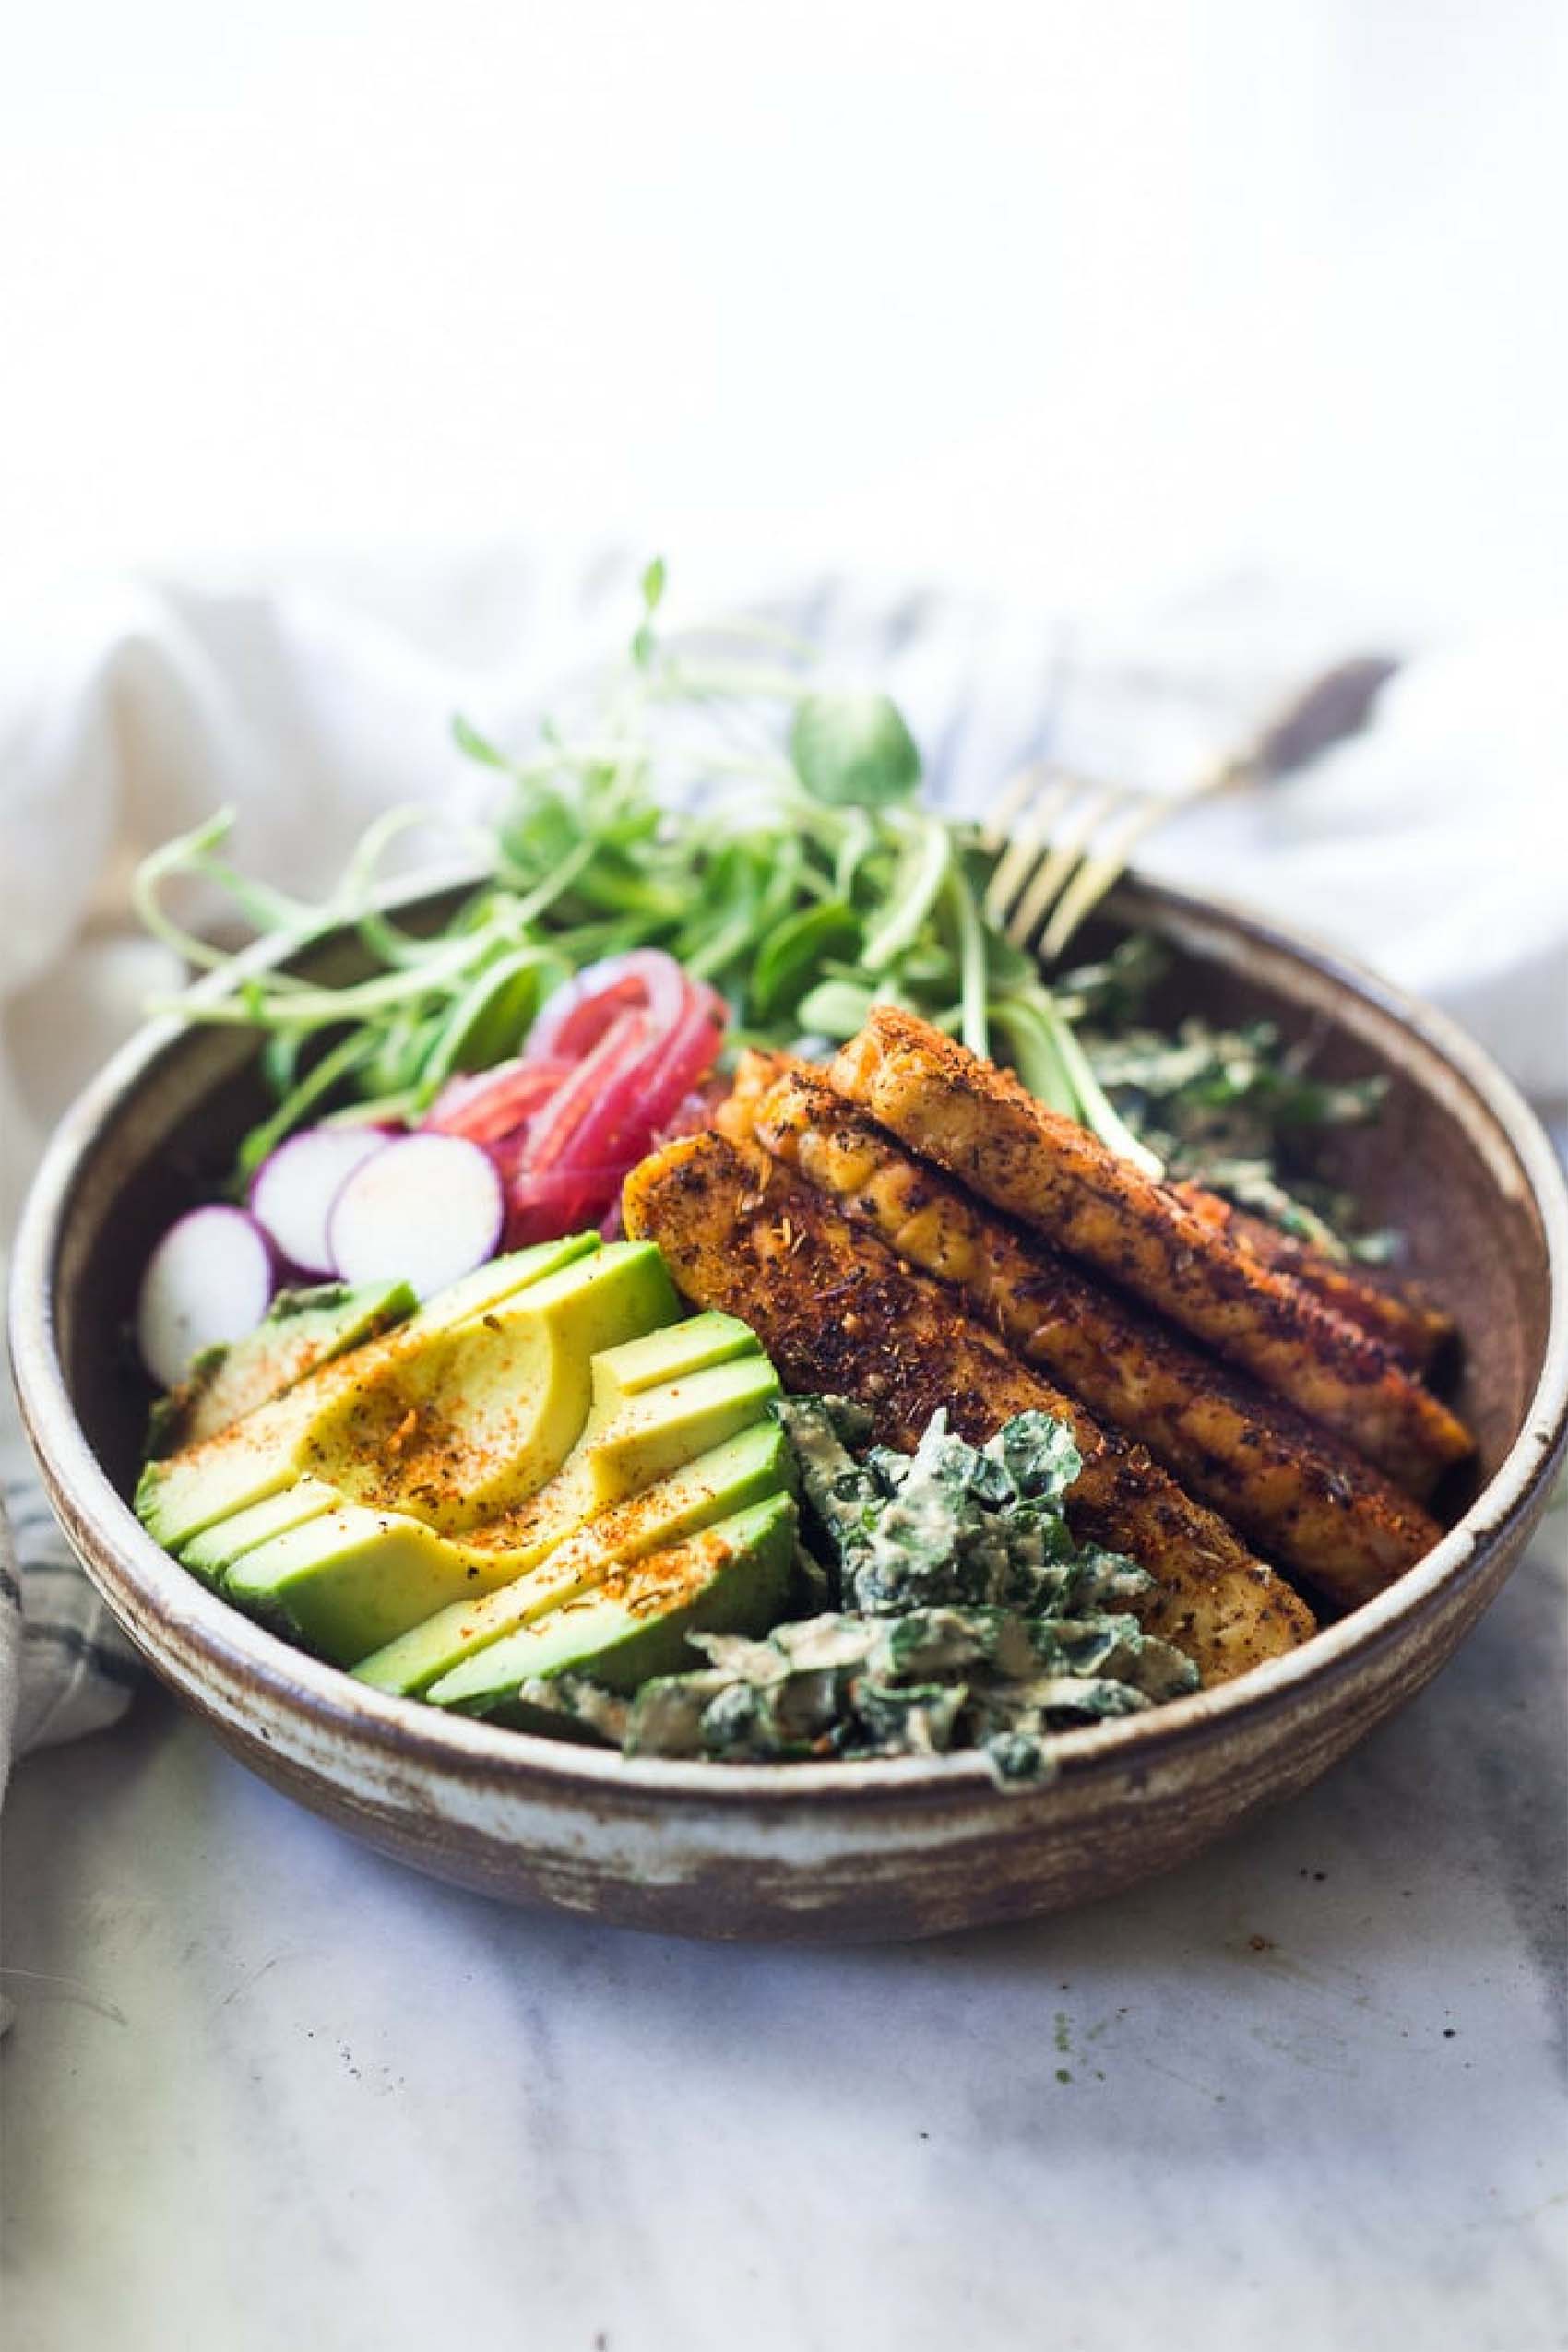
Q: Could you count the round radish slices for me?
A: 3